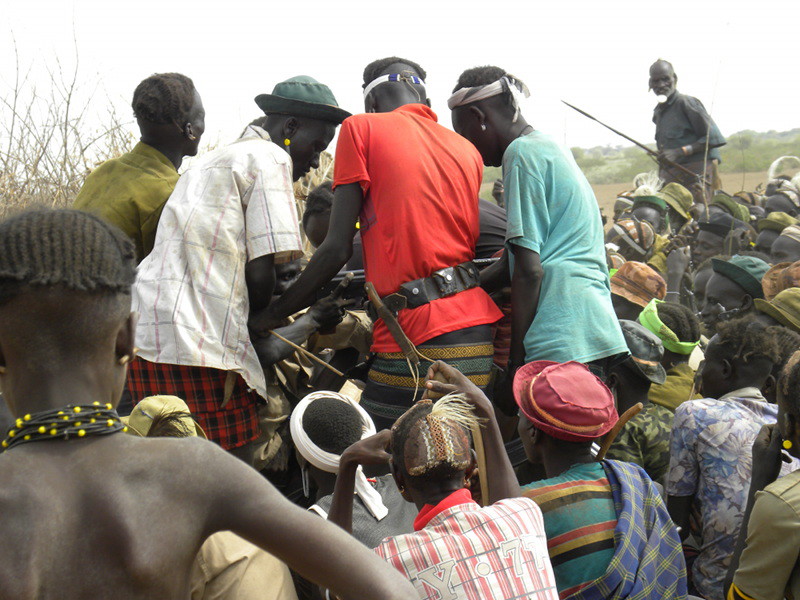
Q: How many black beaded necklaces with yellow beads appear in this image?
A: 1